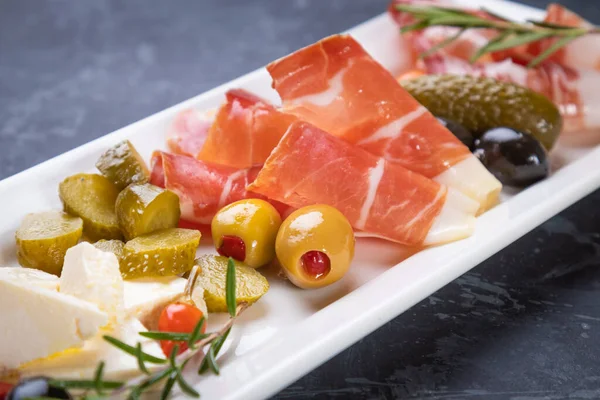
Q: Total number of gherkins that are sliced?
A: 7